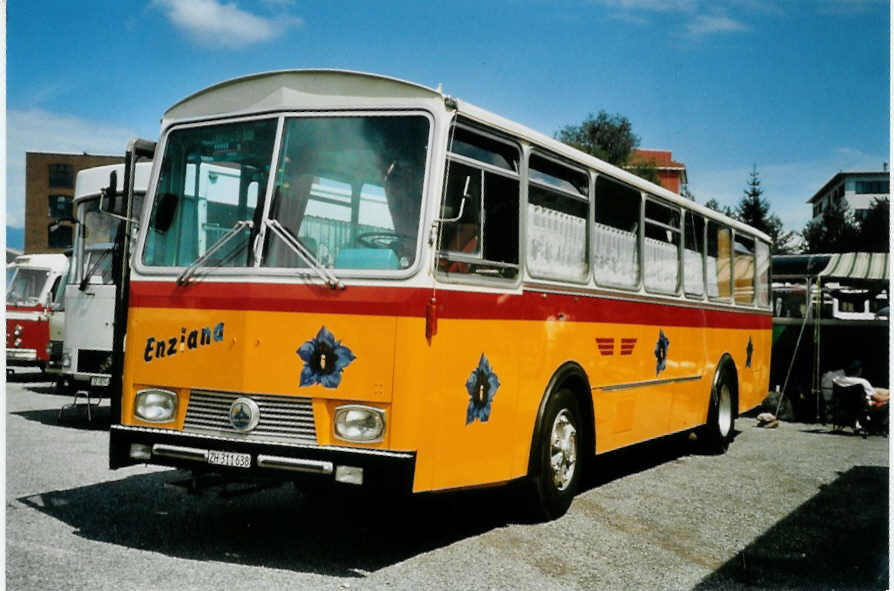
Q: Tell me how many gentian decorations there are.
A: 4